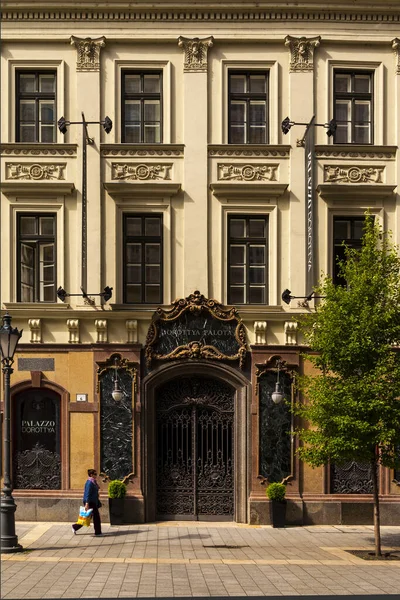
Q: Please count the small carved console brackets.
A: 6